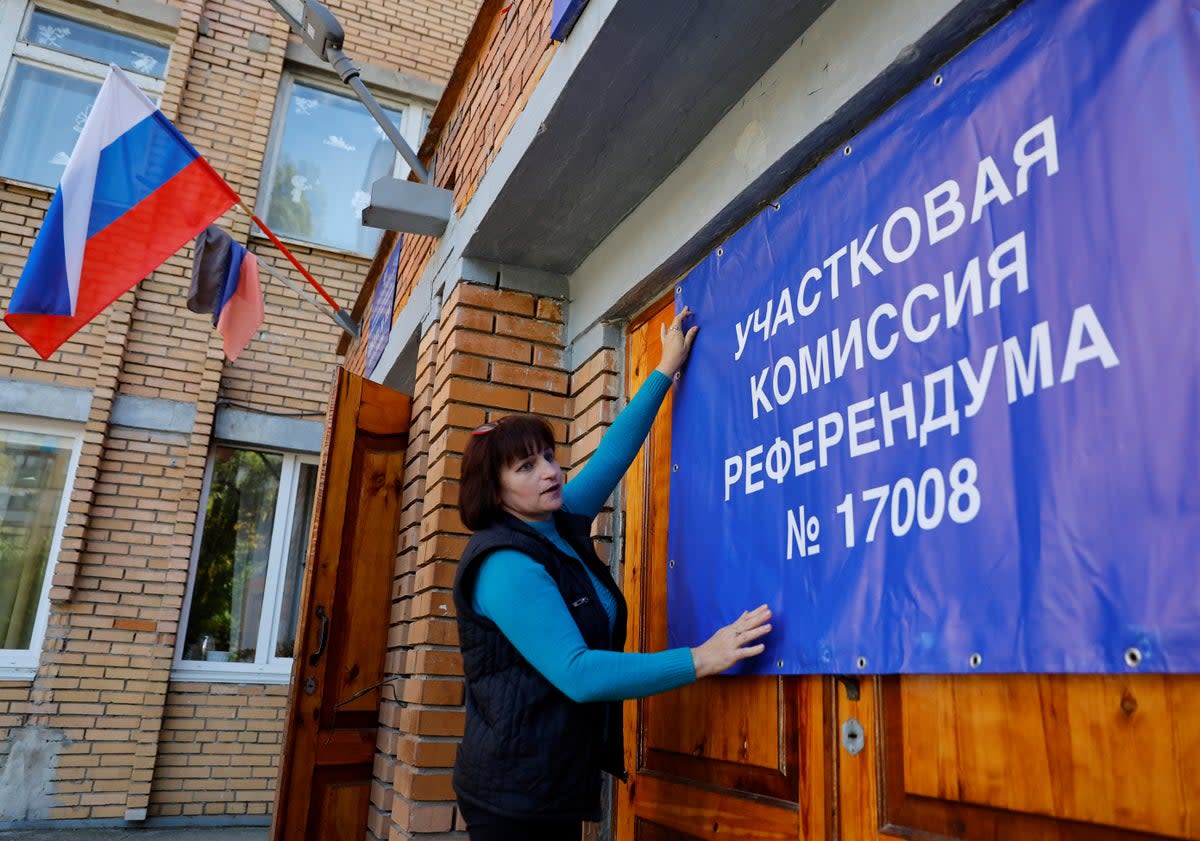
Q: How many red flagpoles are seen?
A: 1